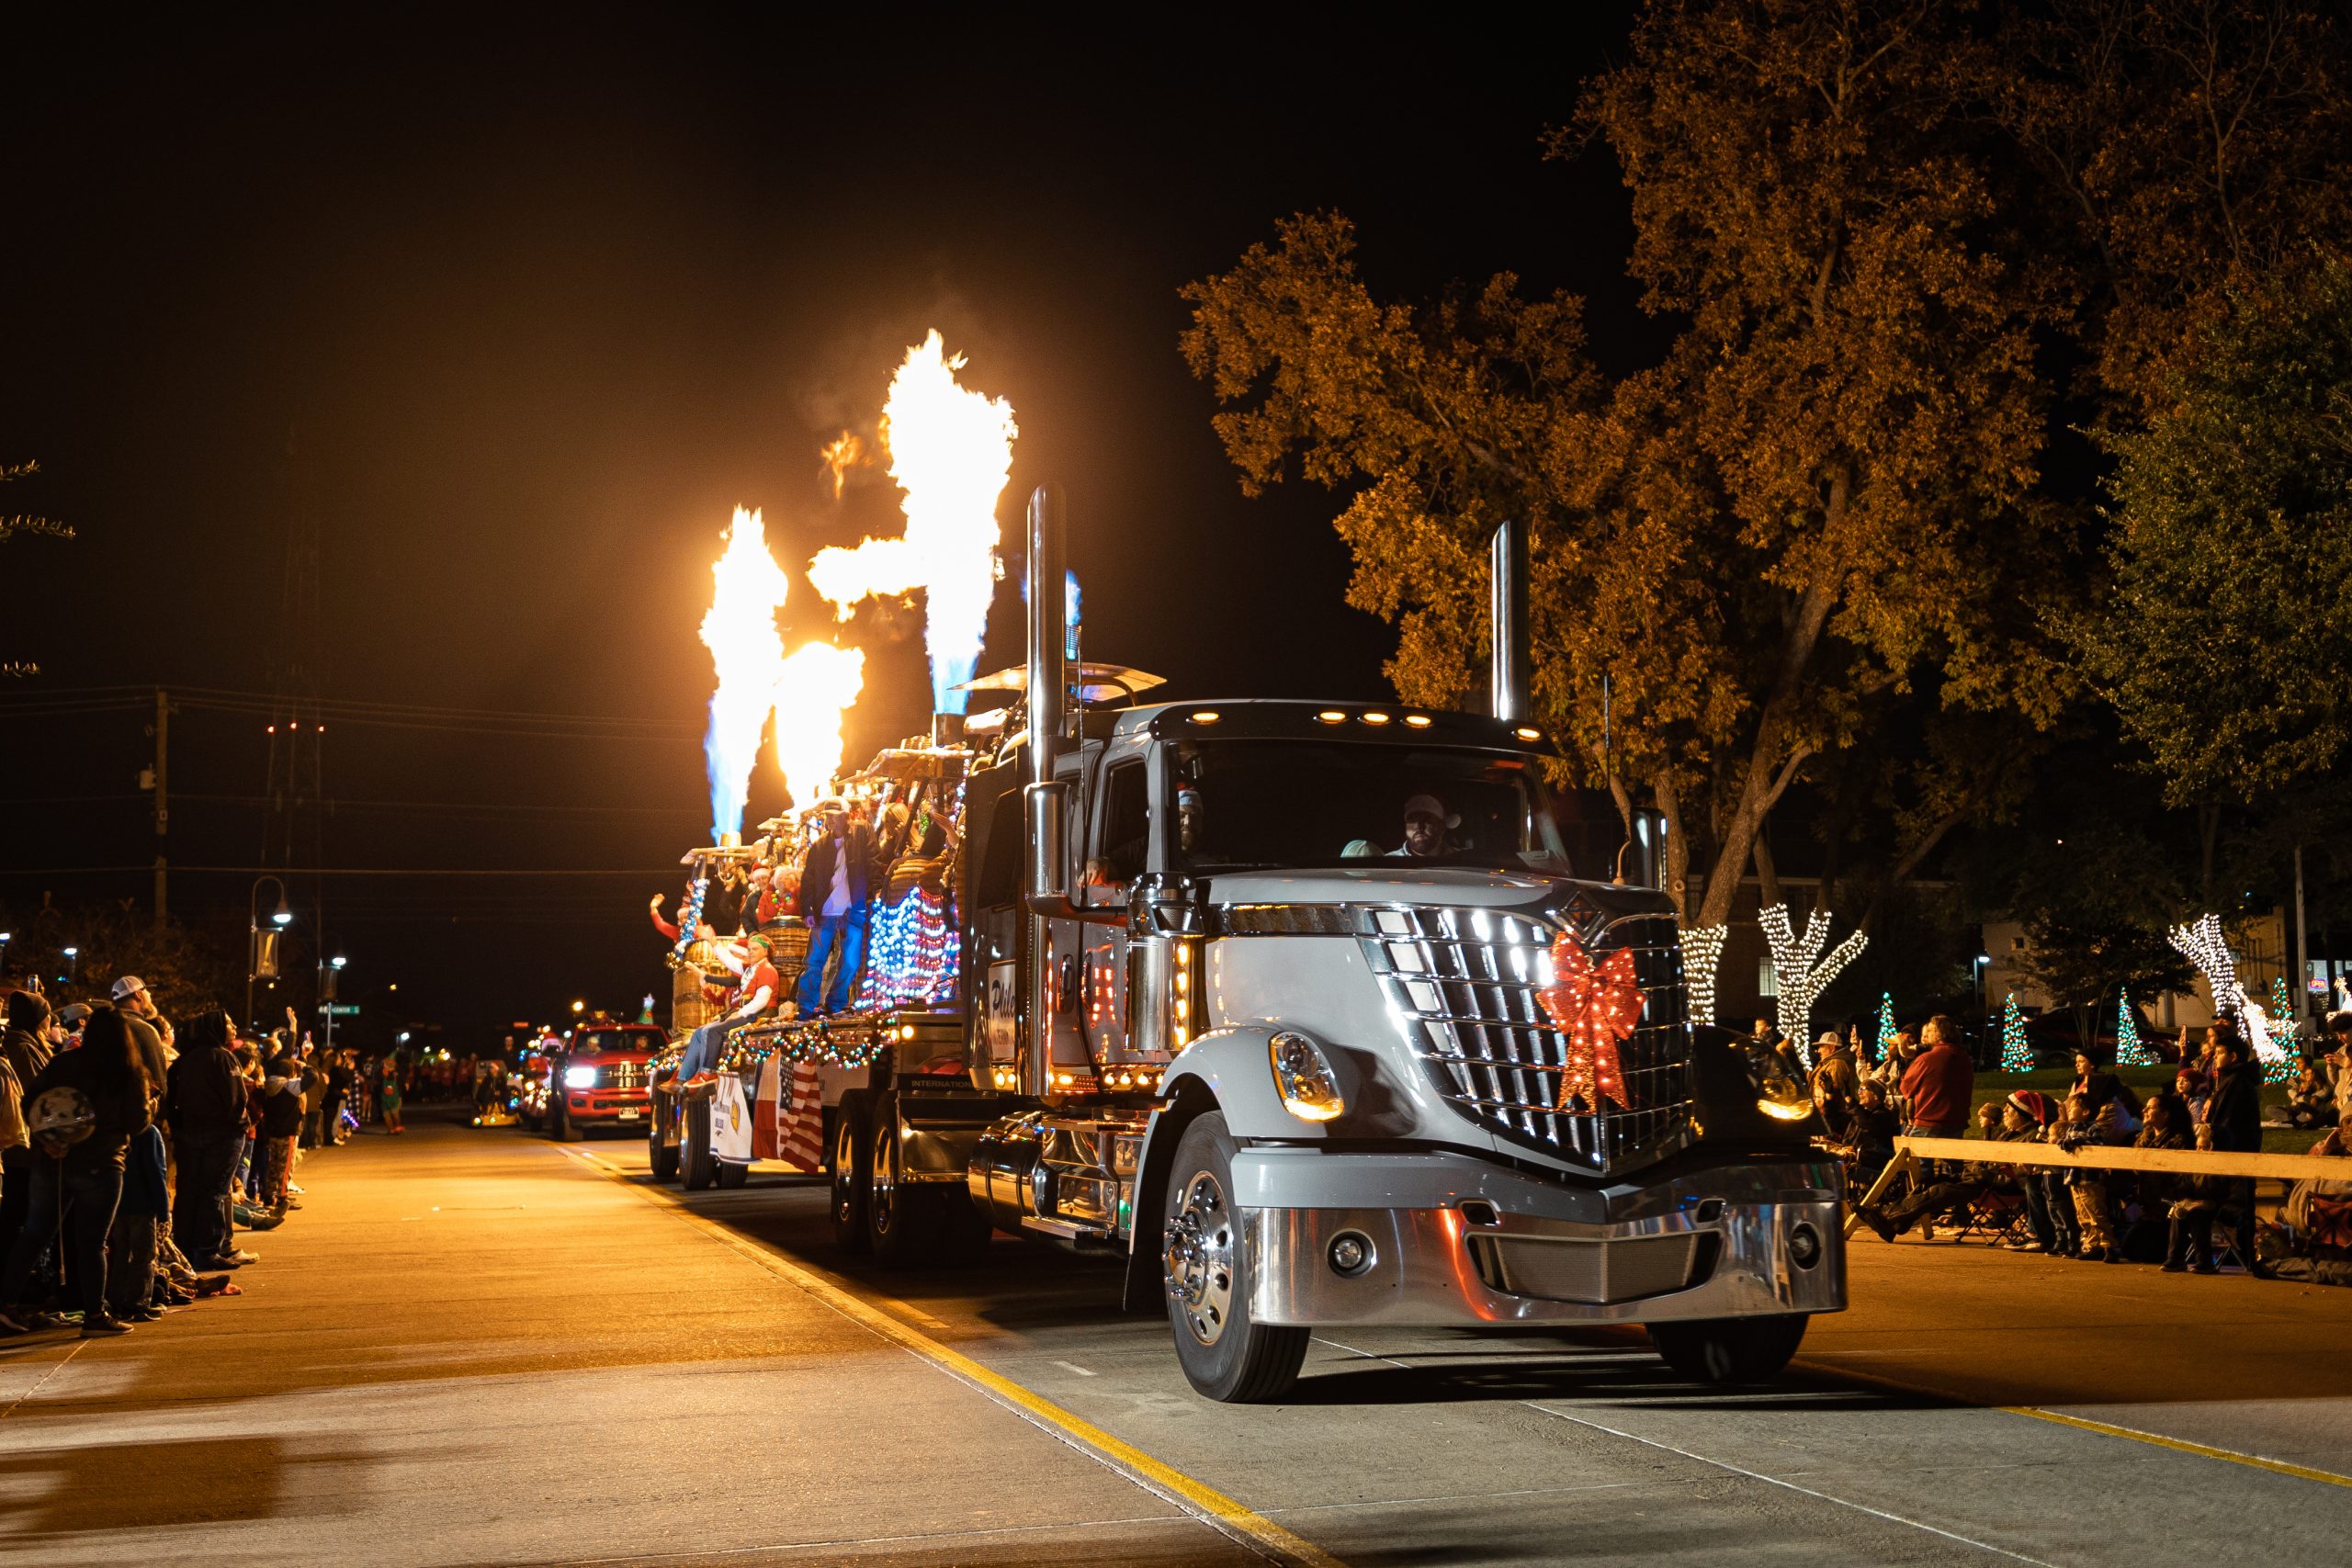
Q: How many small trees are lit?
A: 4